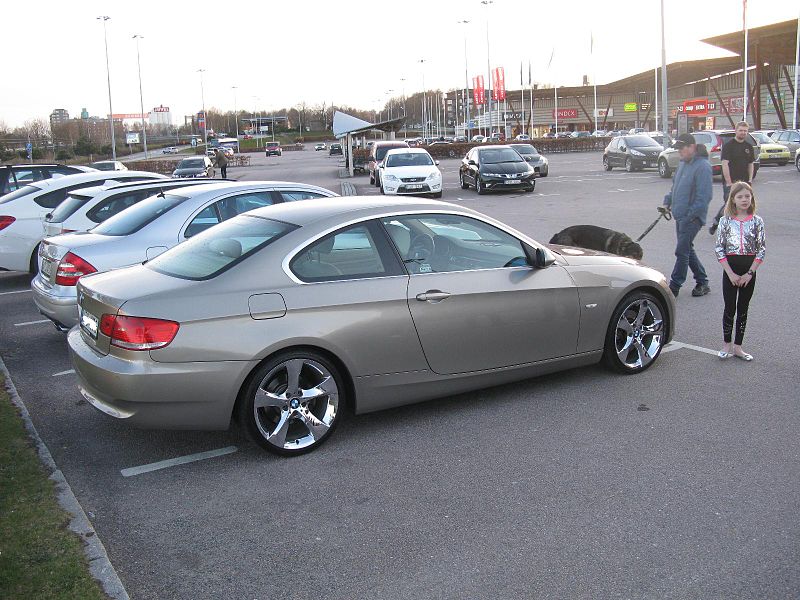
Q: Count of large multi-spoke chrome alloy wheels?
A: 2